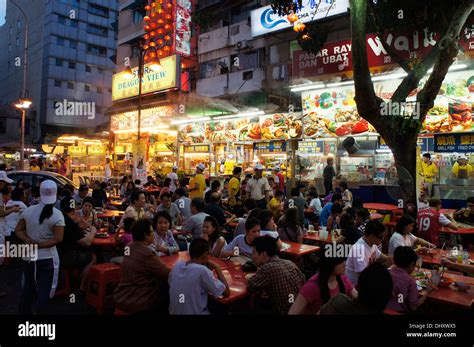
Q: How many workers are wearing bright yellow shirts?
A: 4